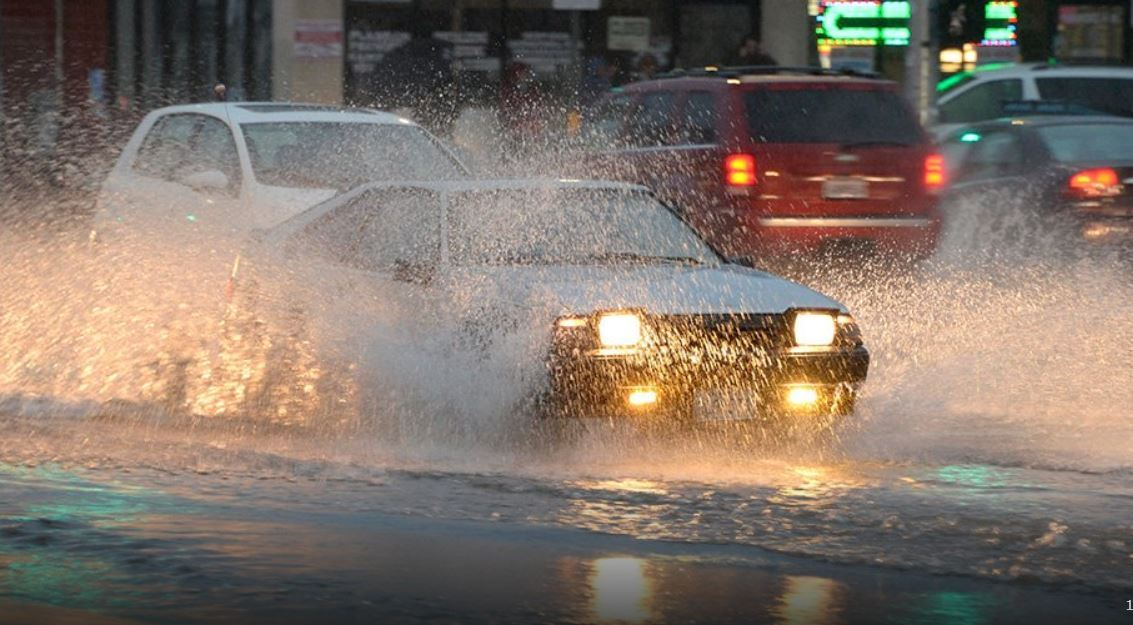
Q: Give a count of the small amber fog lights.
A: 2